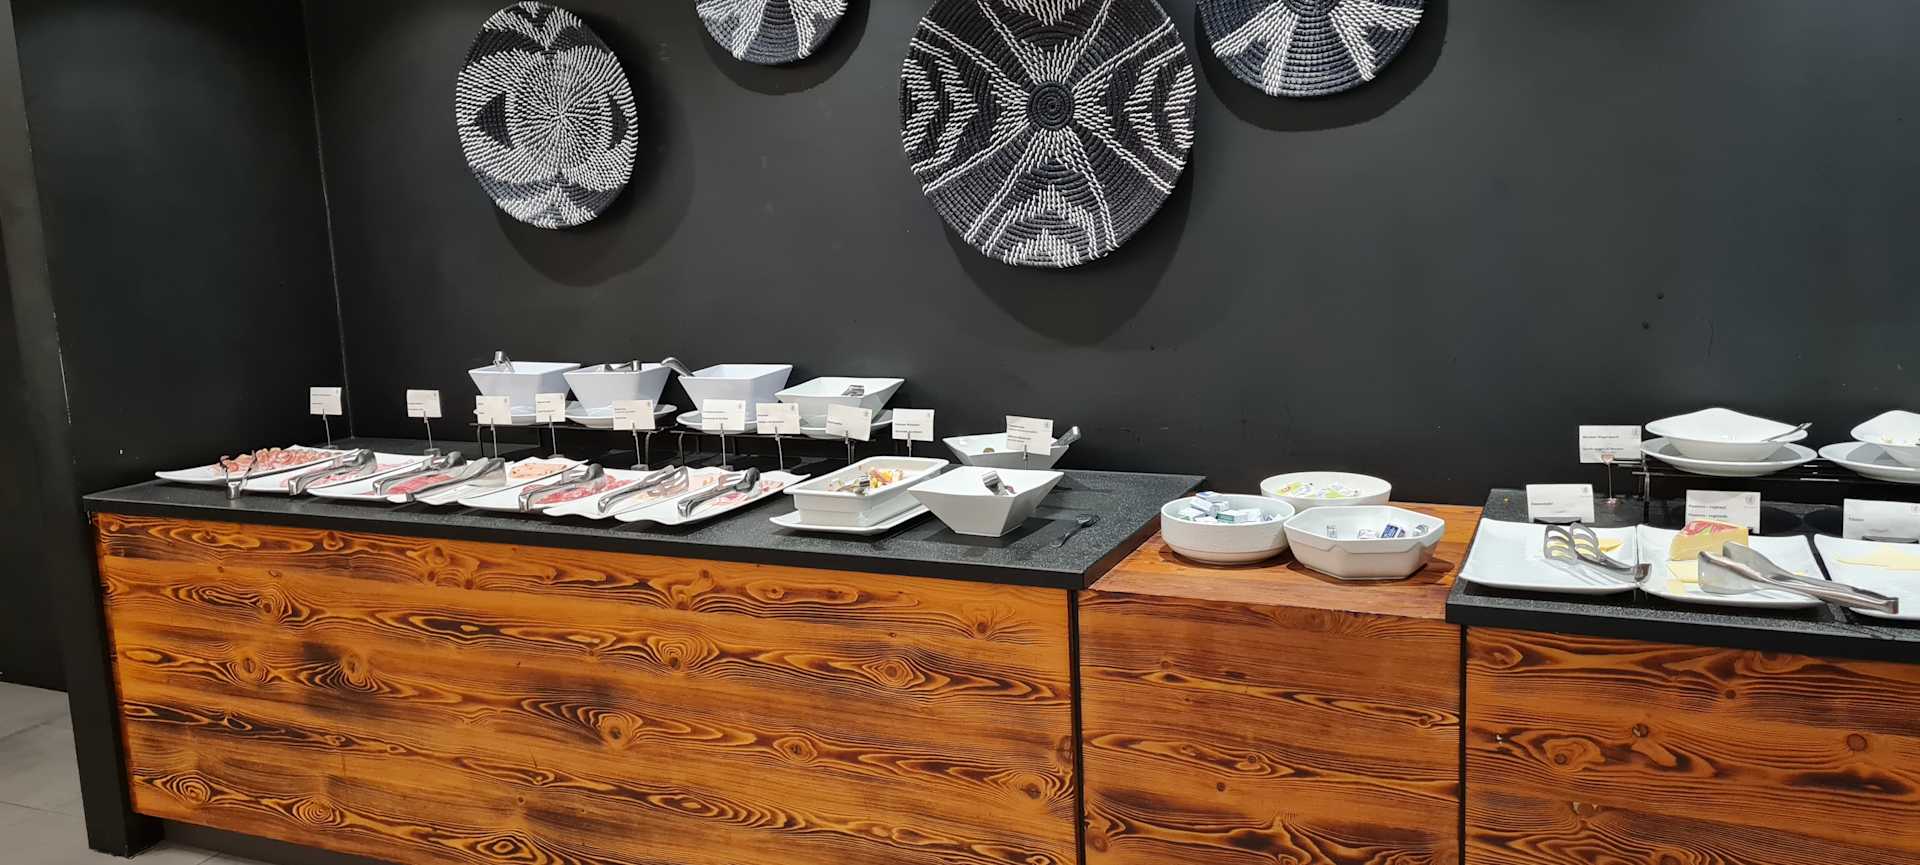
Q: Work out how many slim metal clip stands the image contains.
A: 11